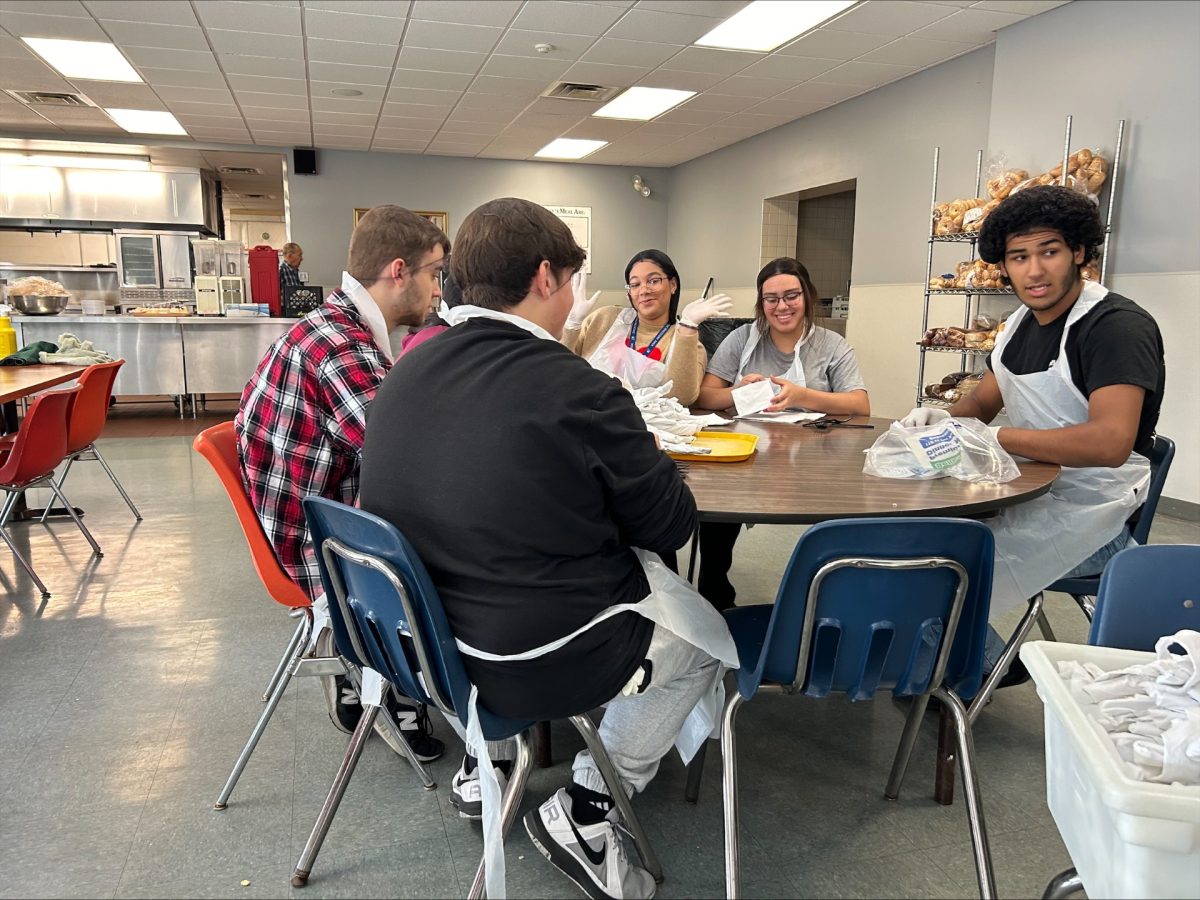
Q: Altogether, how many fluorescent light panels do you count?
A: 5